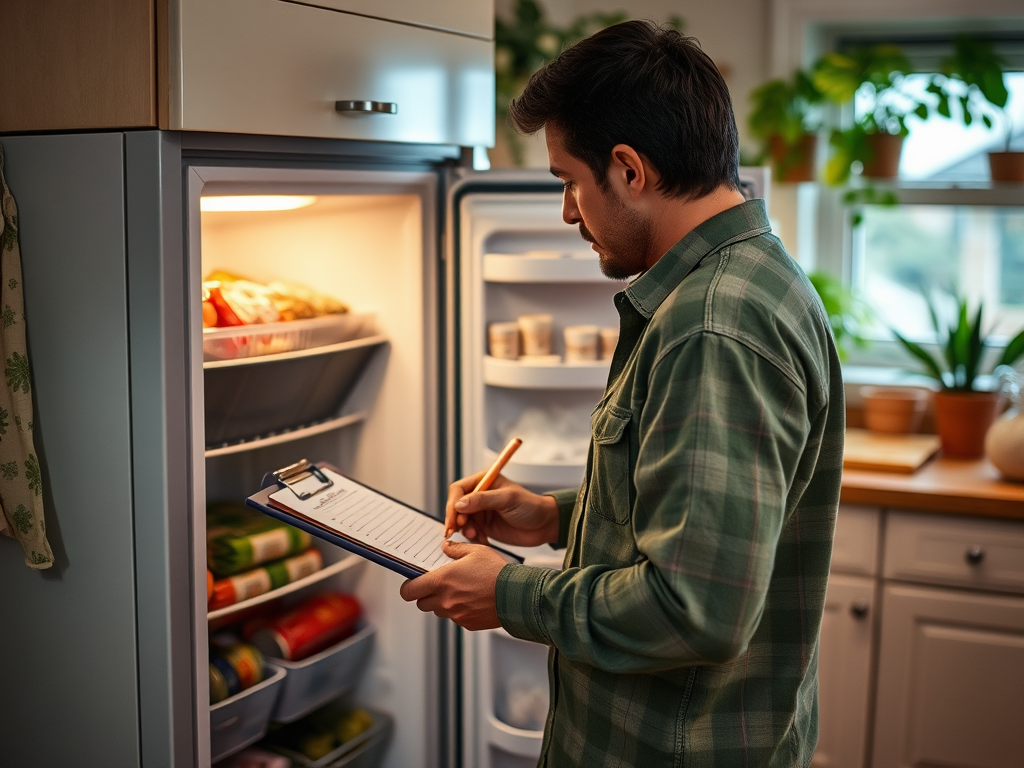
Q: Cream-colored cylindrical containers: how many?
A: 4